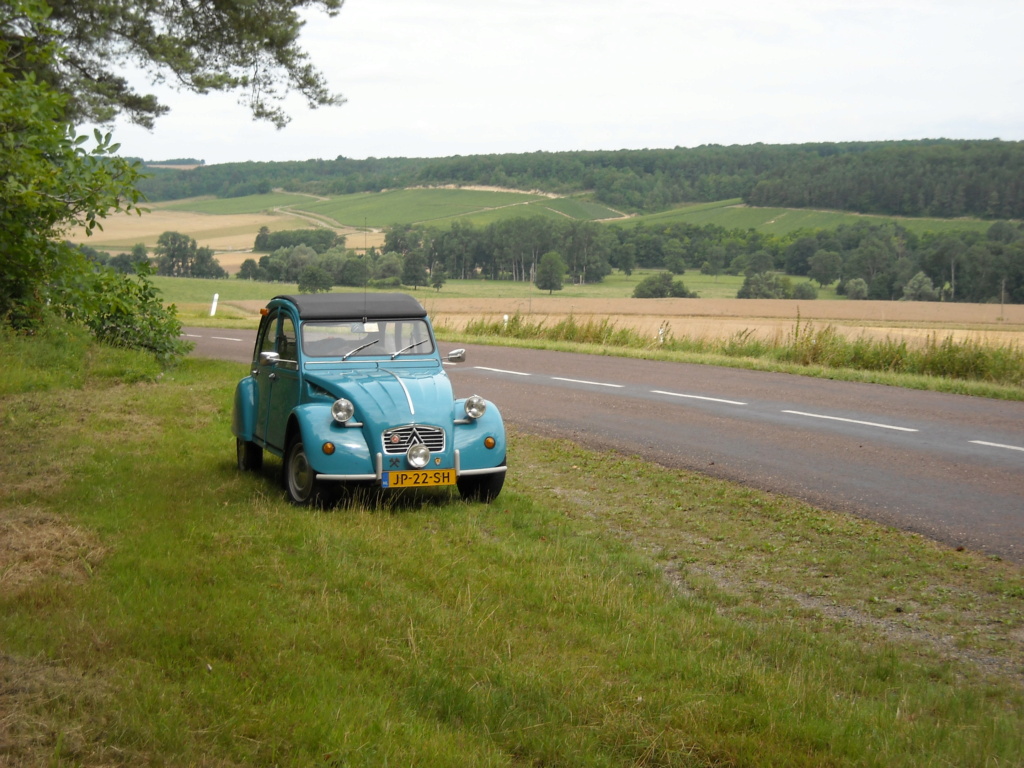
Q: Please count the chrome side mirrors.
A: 2